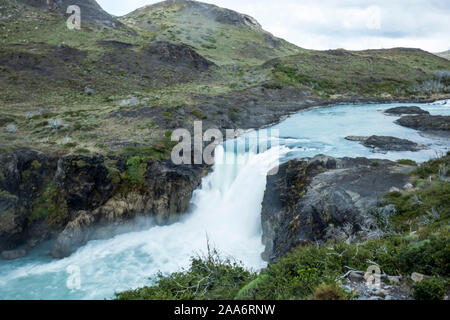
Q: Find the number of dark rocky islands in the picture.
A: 3